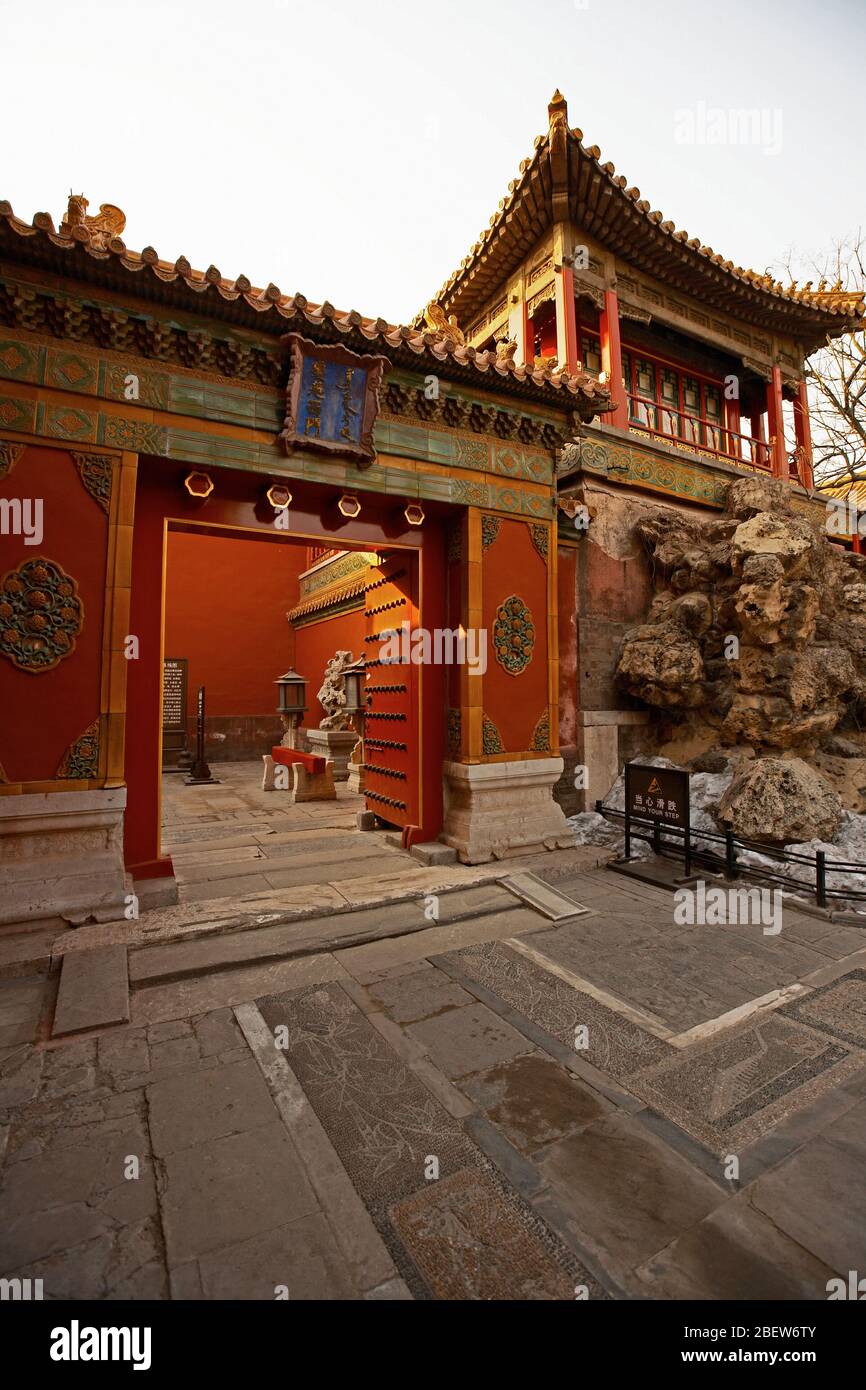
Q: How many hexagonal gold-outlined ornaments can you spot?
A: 4